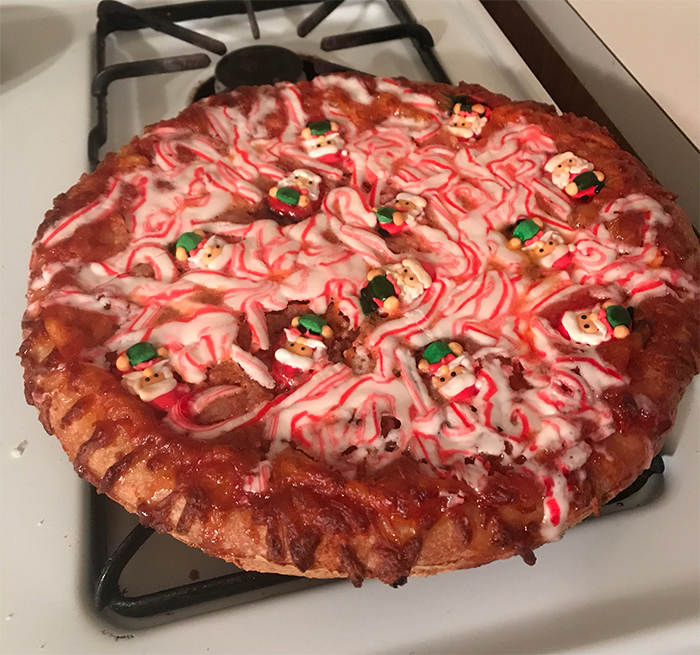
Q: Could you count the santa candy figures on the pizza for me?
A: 12